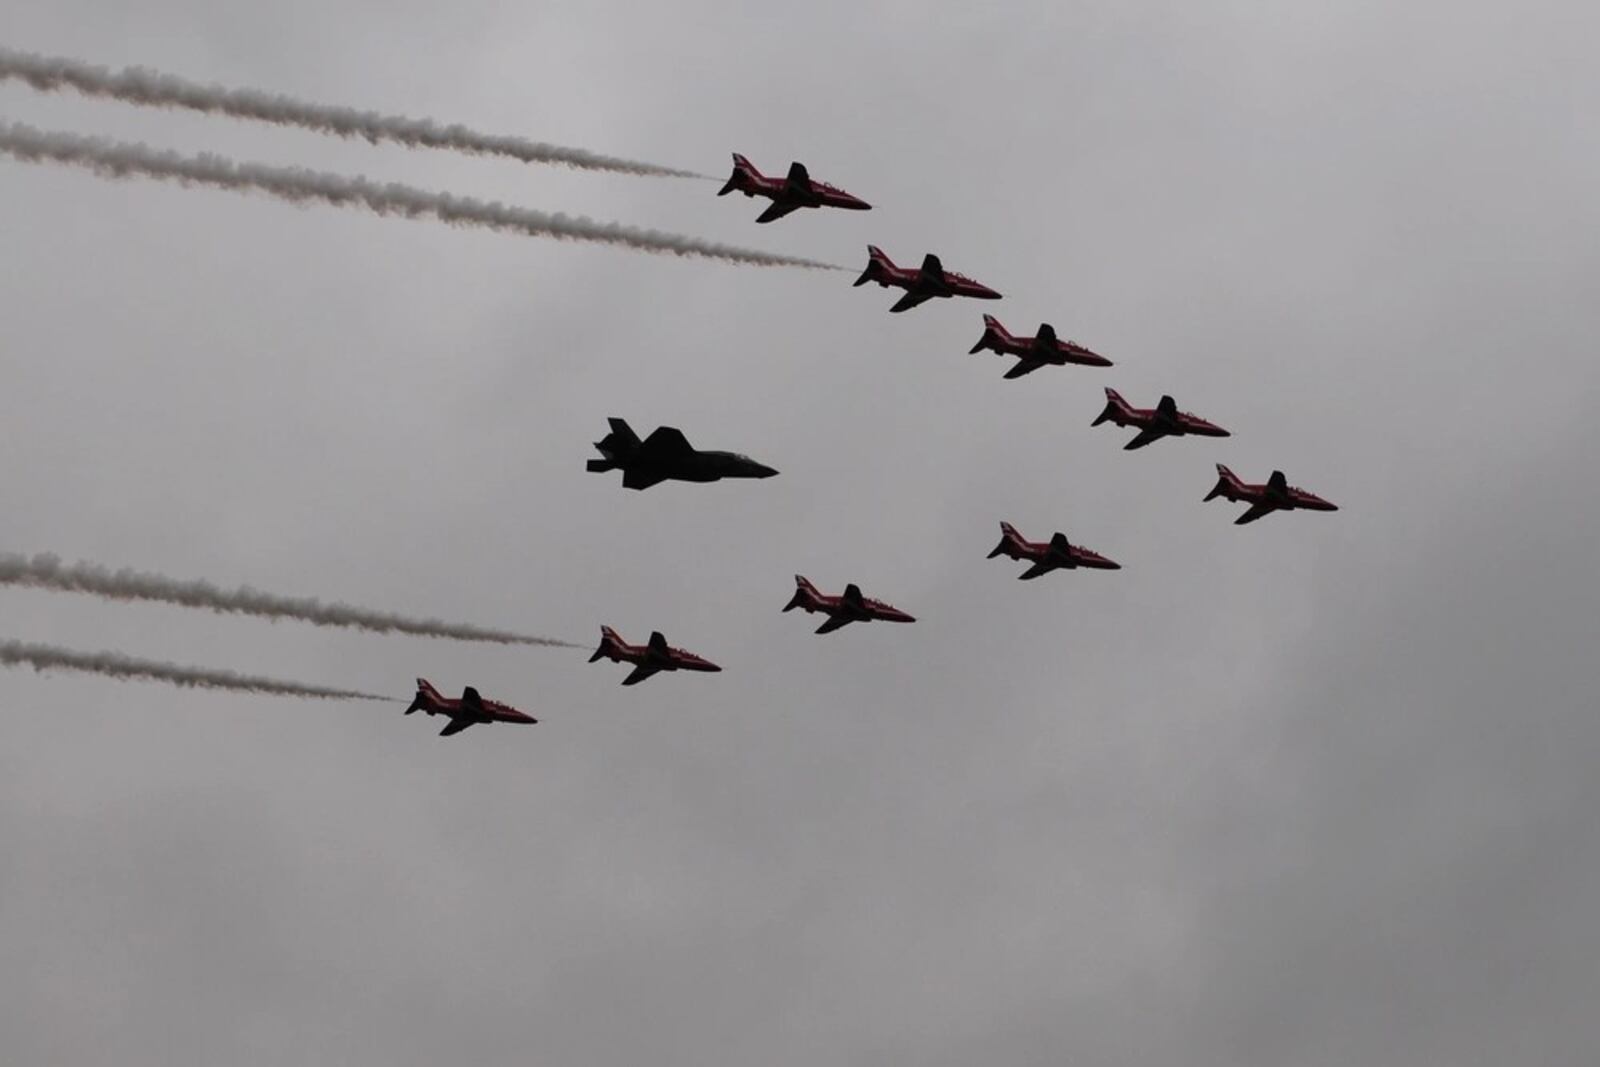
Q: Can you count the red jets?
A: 9